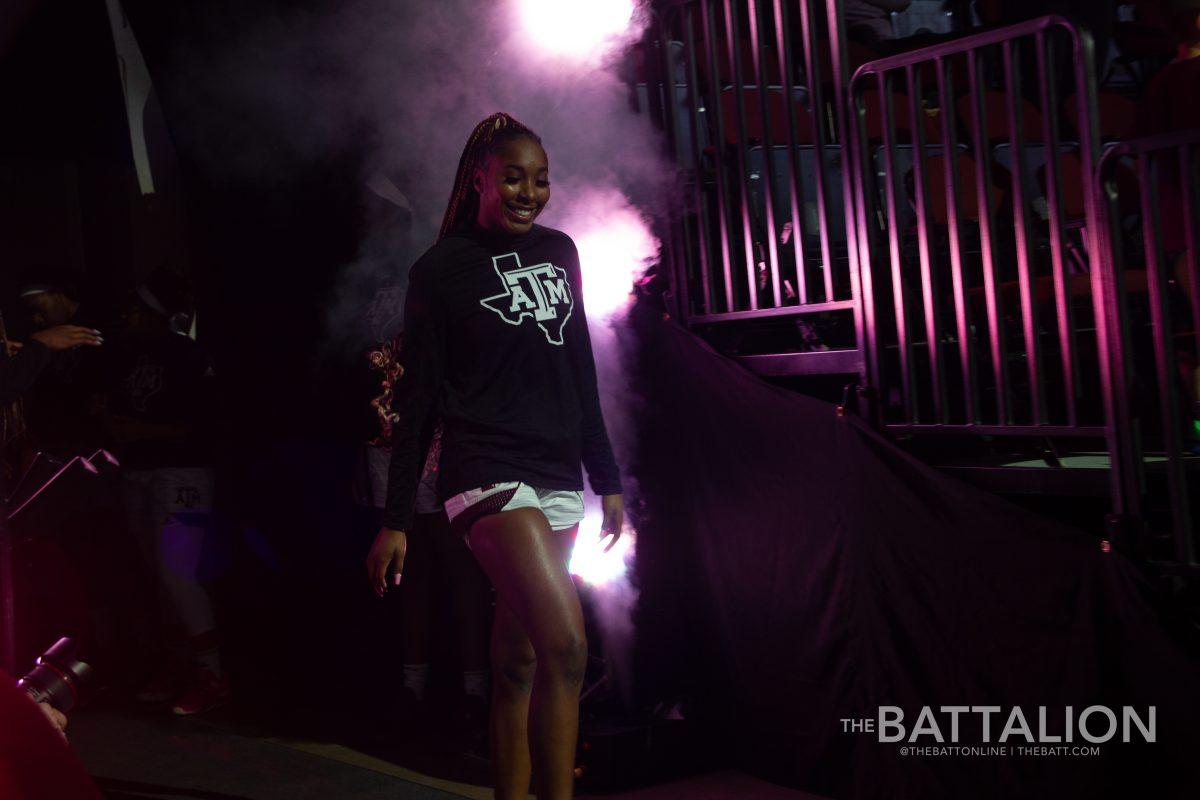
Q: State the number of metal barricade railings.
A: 3